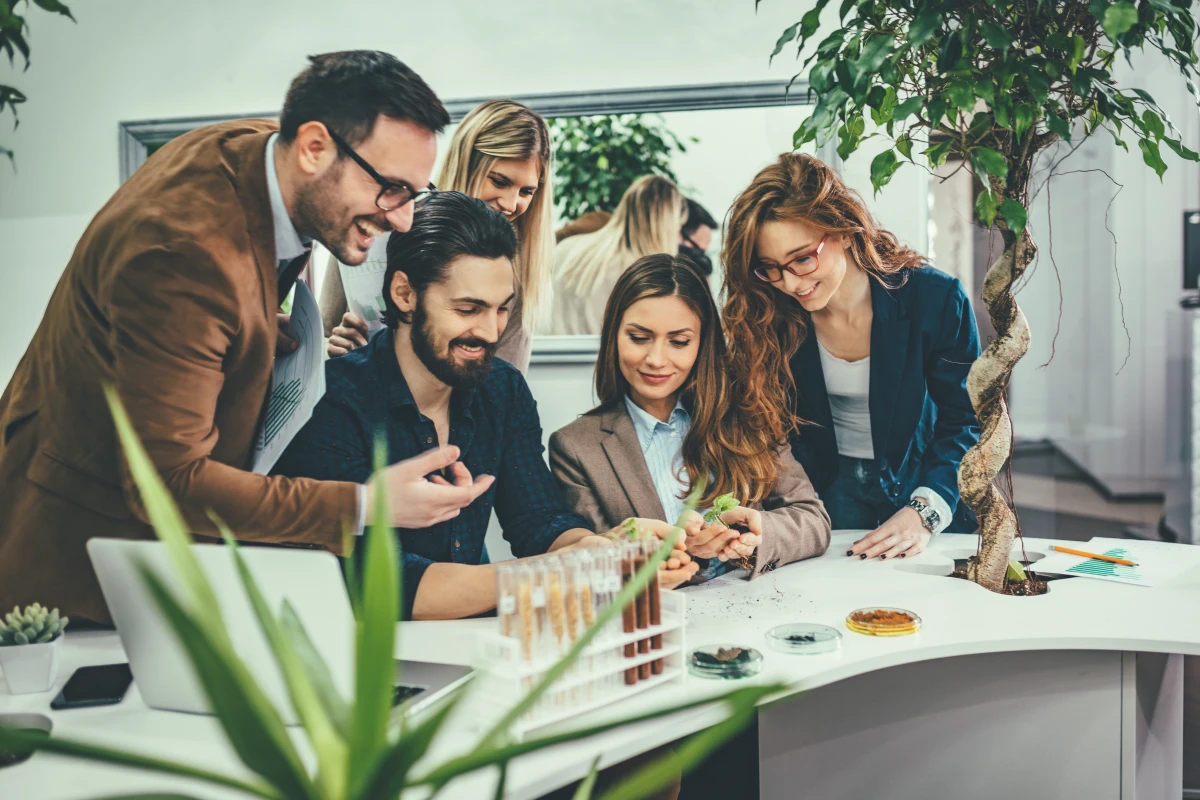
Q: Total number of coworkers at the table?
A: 5